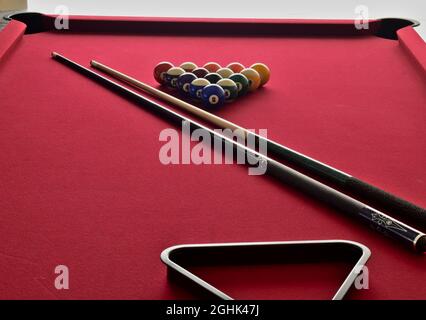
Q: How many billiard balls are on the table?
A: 15